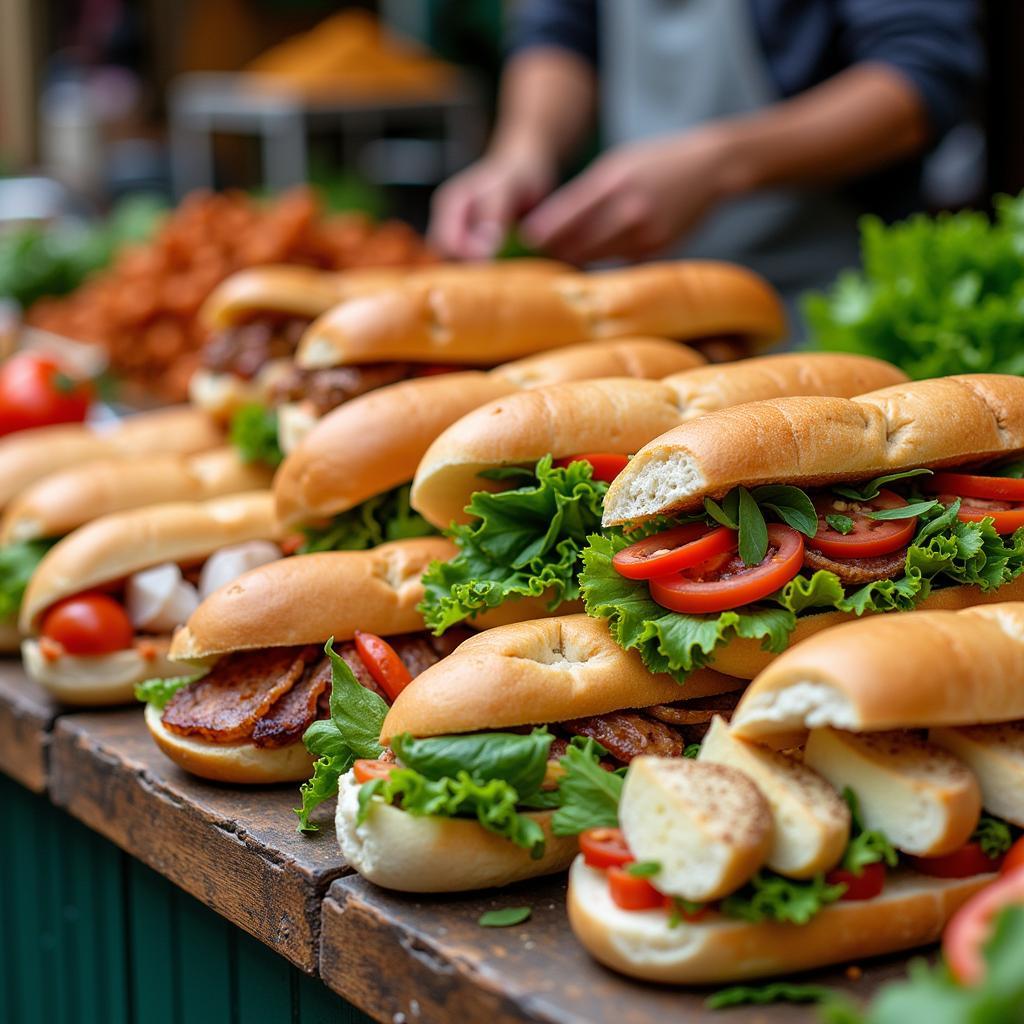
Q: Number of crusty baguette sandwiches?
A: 11